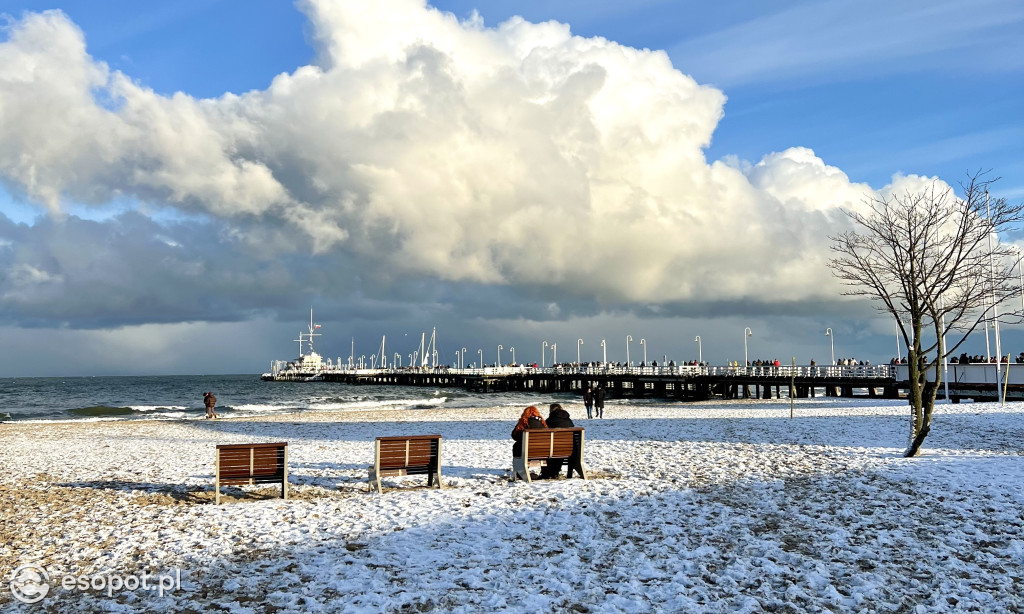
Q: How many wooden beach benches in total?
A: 3